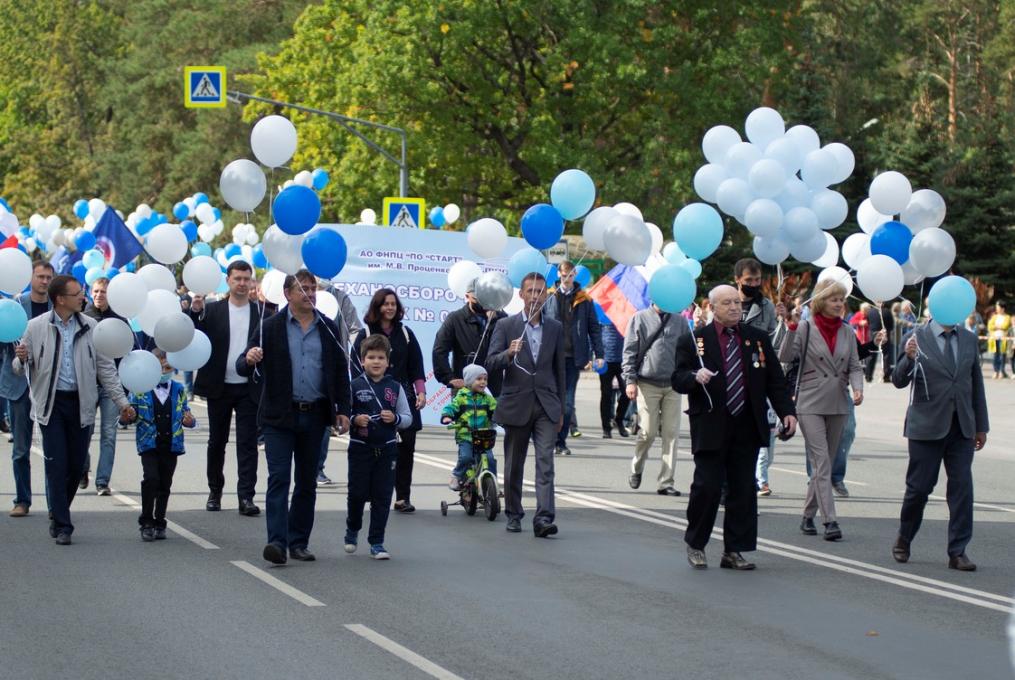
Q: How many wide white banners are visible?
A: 1